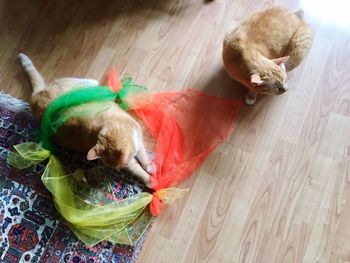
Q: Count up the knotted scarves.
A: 3